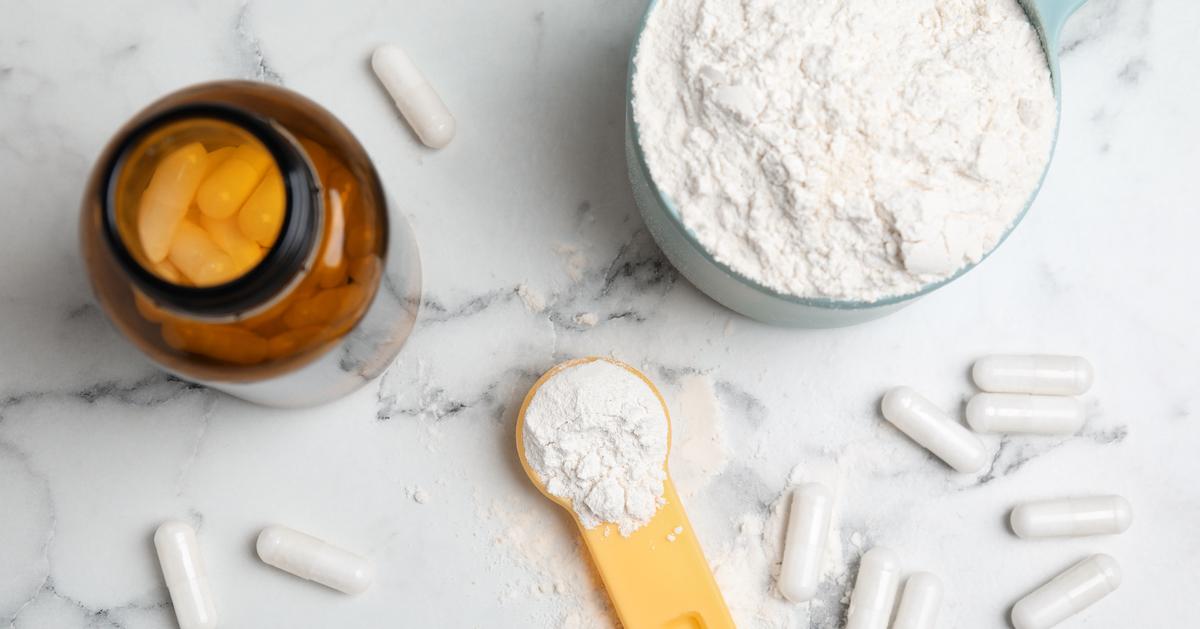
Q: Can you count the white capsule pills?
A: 11